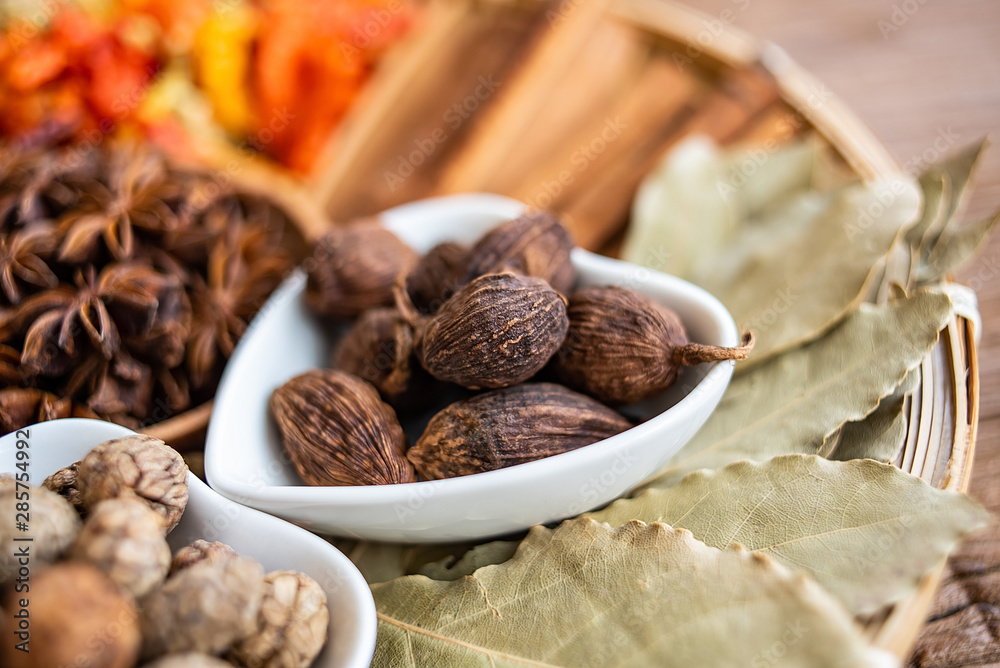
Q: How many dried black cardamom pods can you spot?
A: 8